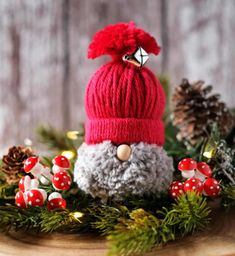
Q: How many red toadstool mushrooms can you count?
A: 12